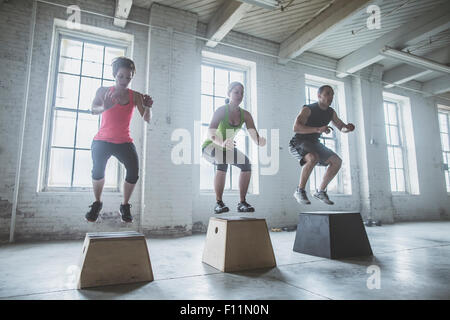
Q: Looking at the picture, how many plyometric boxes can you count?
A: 3